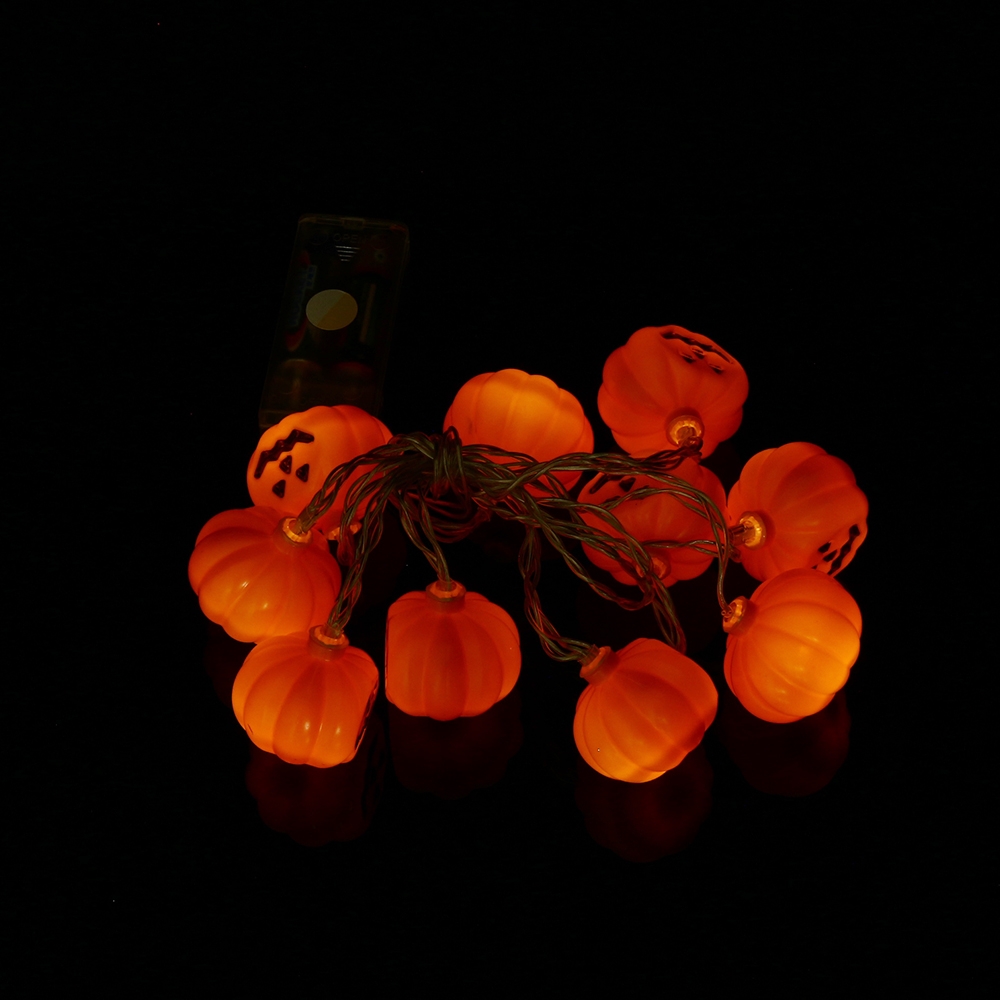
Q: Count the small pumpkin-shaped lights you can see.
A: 10